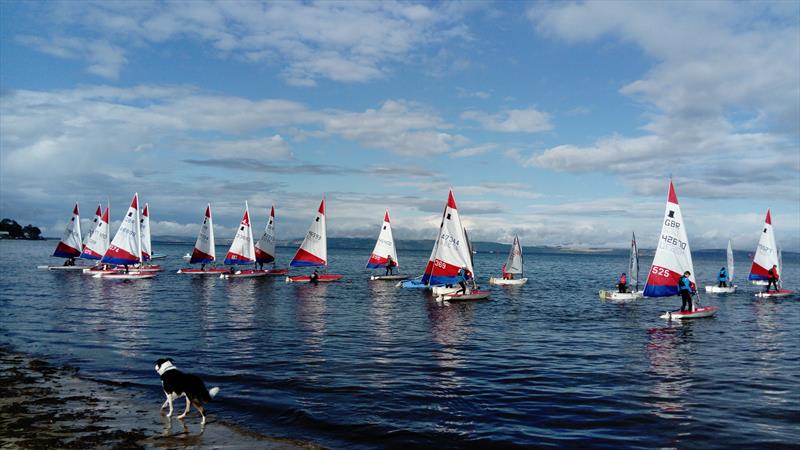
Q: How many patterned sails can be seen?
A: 14